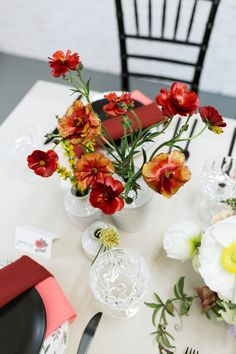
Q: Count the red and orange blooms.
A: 9